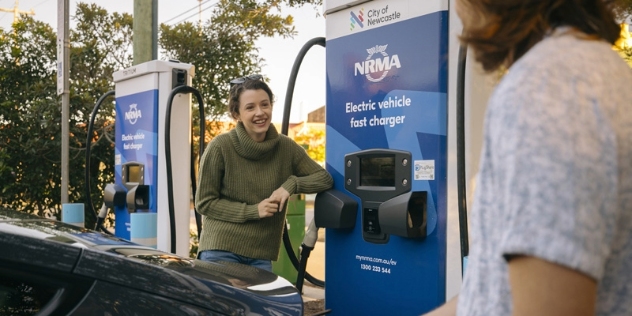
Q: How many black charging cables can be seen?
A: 4